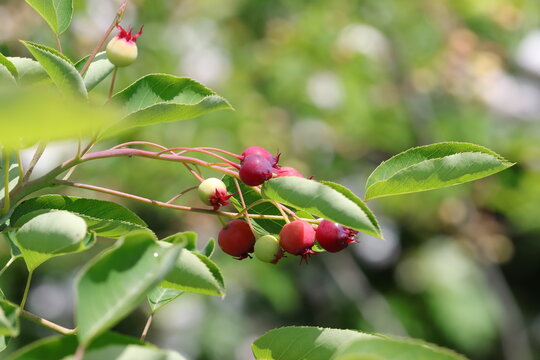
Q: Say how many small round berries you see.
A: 9